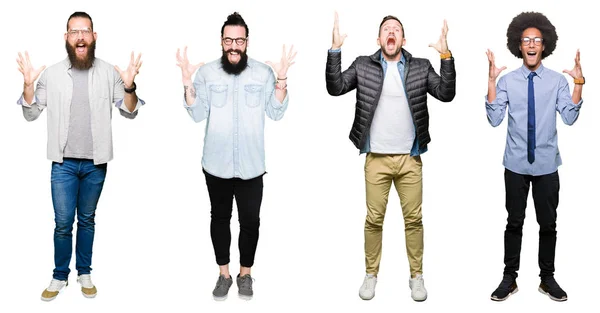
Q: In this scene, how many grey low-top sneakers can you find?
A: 2